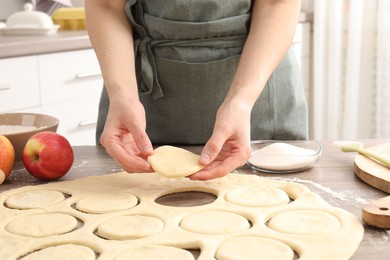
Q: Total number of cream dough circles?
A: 11